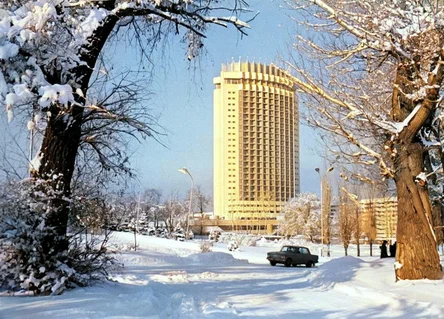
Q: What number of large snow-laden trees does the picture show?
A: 2